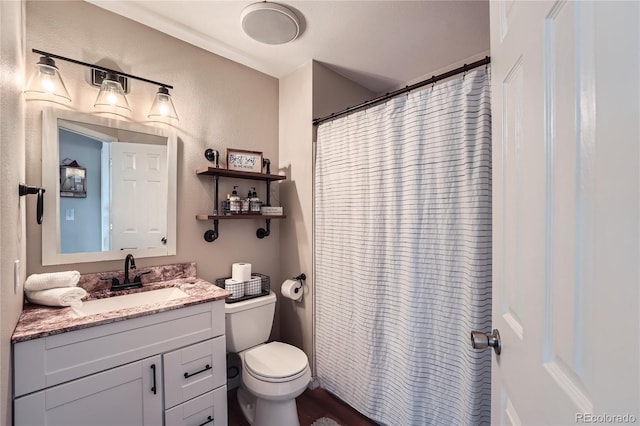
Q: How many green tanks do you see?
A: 0